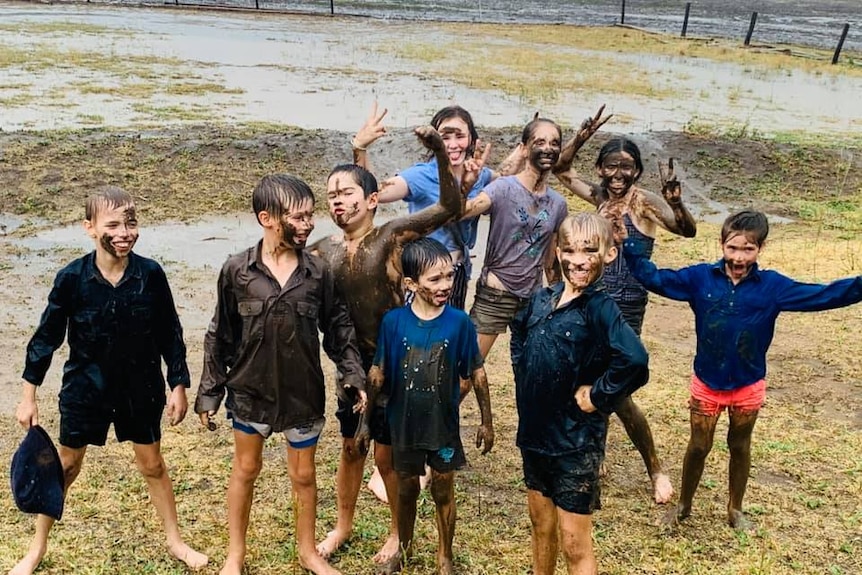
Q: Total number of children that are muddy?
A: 9